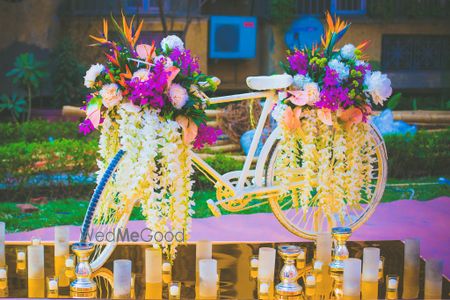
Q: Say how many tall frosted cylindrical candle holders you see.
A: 13